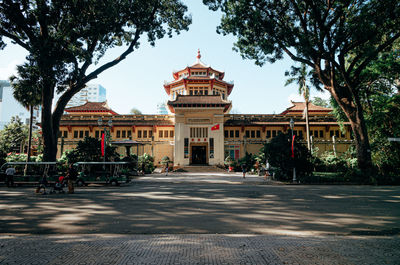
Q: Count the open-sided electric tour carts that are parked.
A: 2